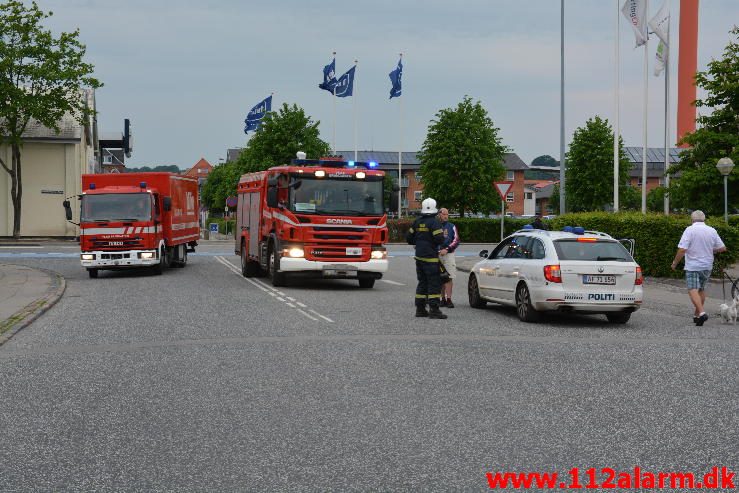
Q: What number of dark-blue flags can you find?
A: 4